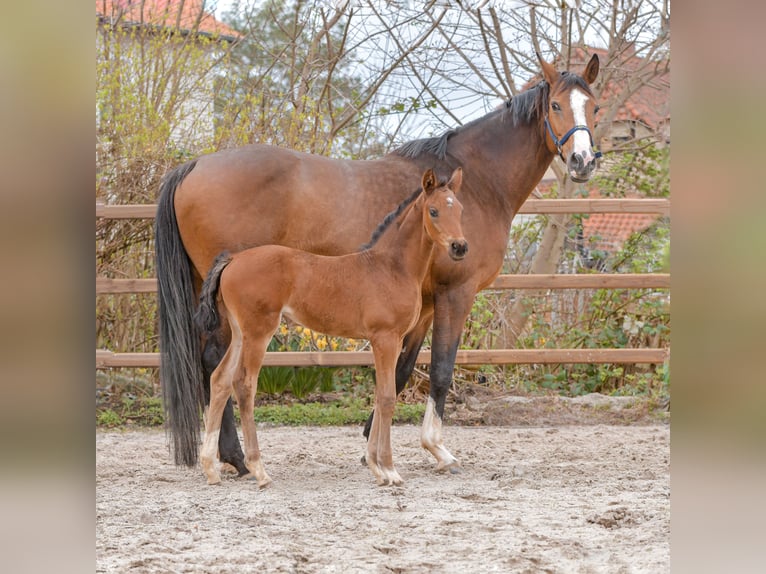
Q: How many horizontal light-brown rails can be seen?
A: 3